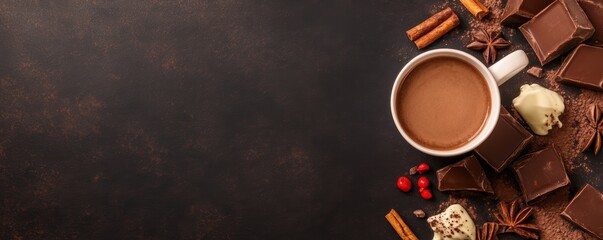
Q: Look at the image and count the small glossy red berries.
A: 4